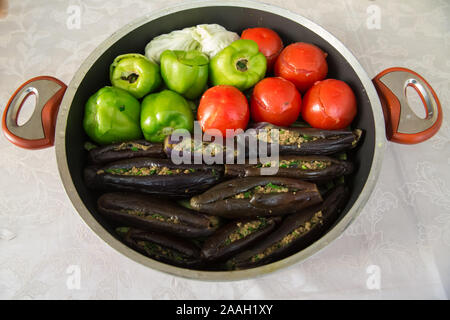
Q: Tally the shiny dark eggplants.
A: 10